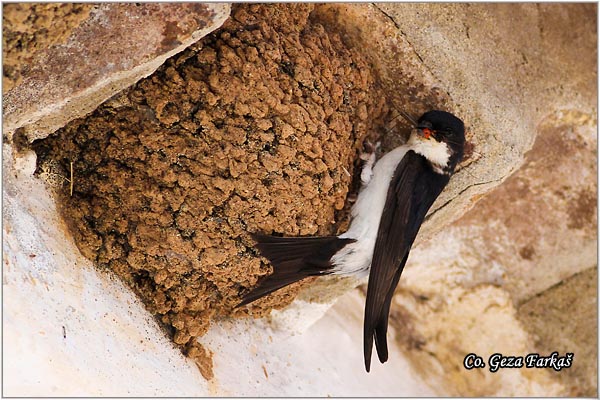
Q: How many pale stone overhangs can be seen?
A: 2